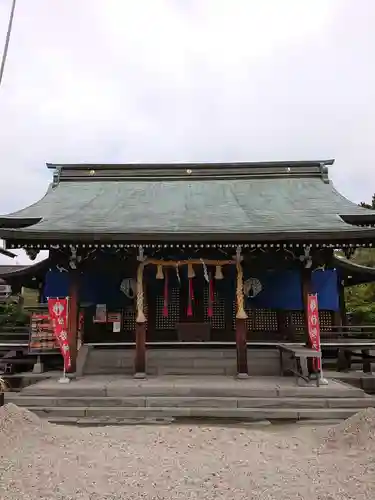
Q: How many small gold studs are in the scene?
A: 3